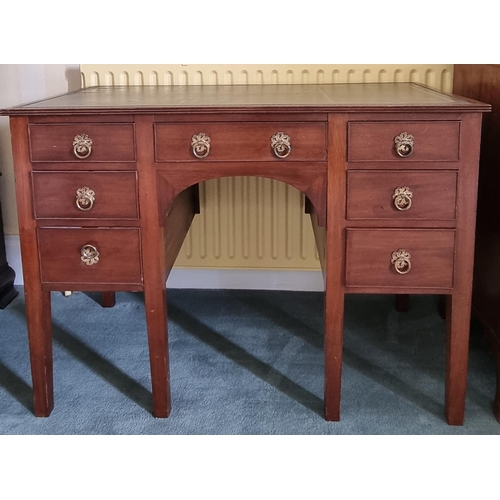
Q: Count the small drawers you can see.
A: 6